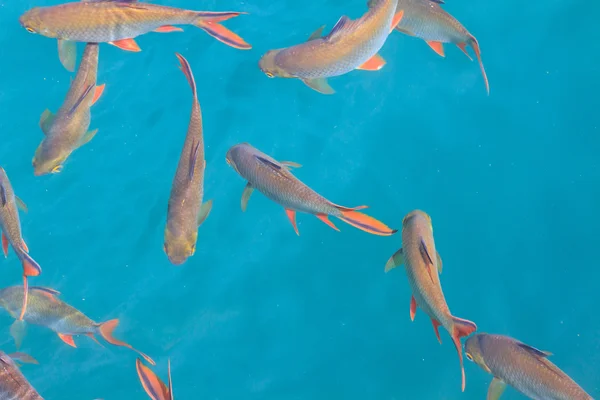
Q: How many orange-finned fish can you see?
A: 12